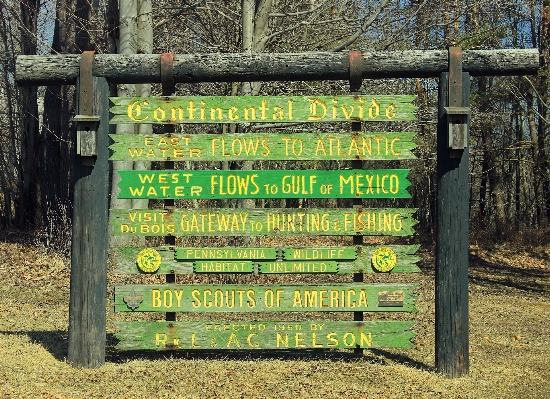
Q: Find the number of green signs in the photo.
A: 7